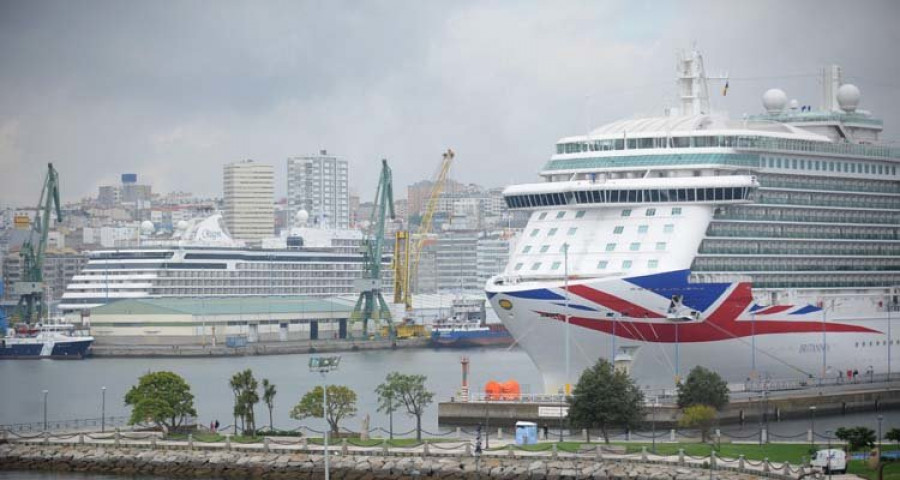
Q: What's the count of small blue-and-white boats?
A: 2